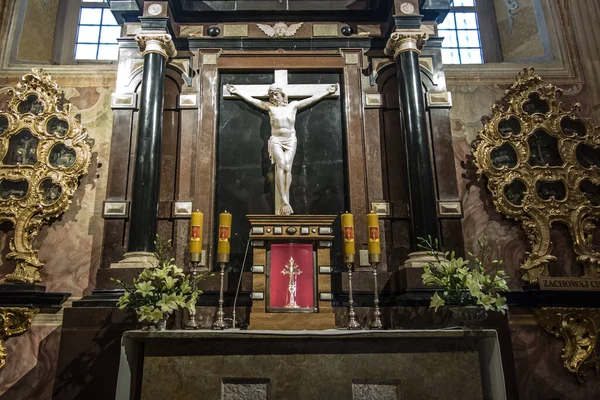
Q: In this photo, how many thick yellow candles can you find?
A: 4